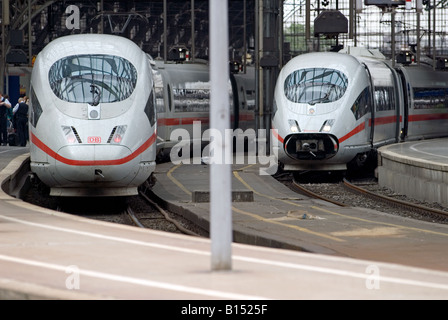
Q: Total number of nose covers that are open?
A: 1